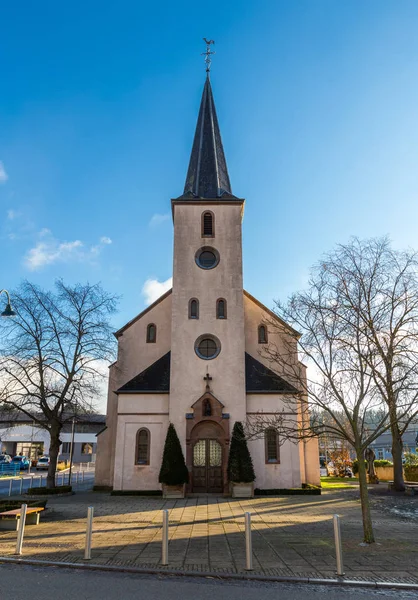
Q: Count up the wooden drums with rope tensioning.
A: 0